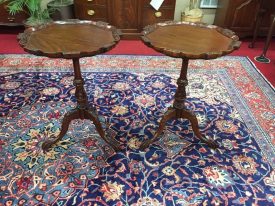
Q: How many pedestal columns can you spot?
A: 2